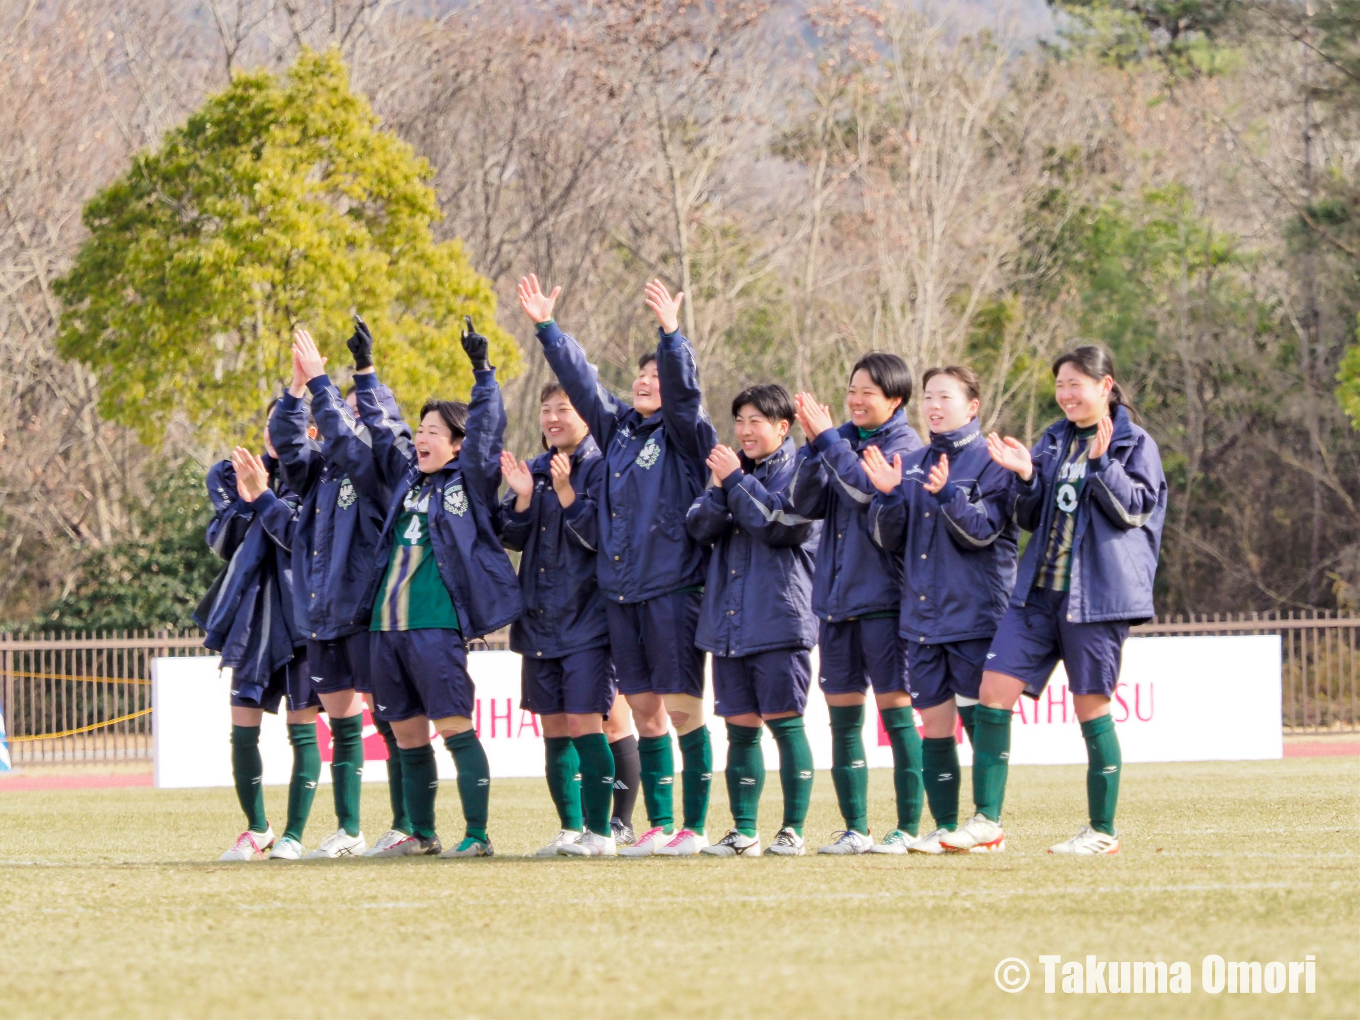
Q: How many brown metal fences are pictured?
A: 1